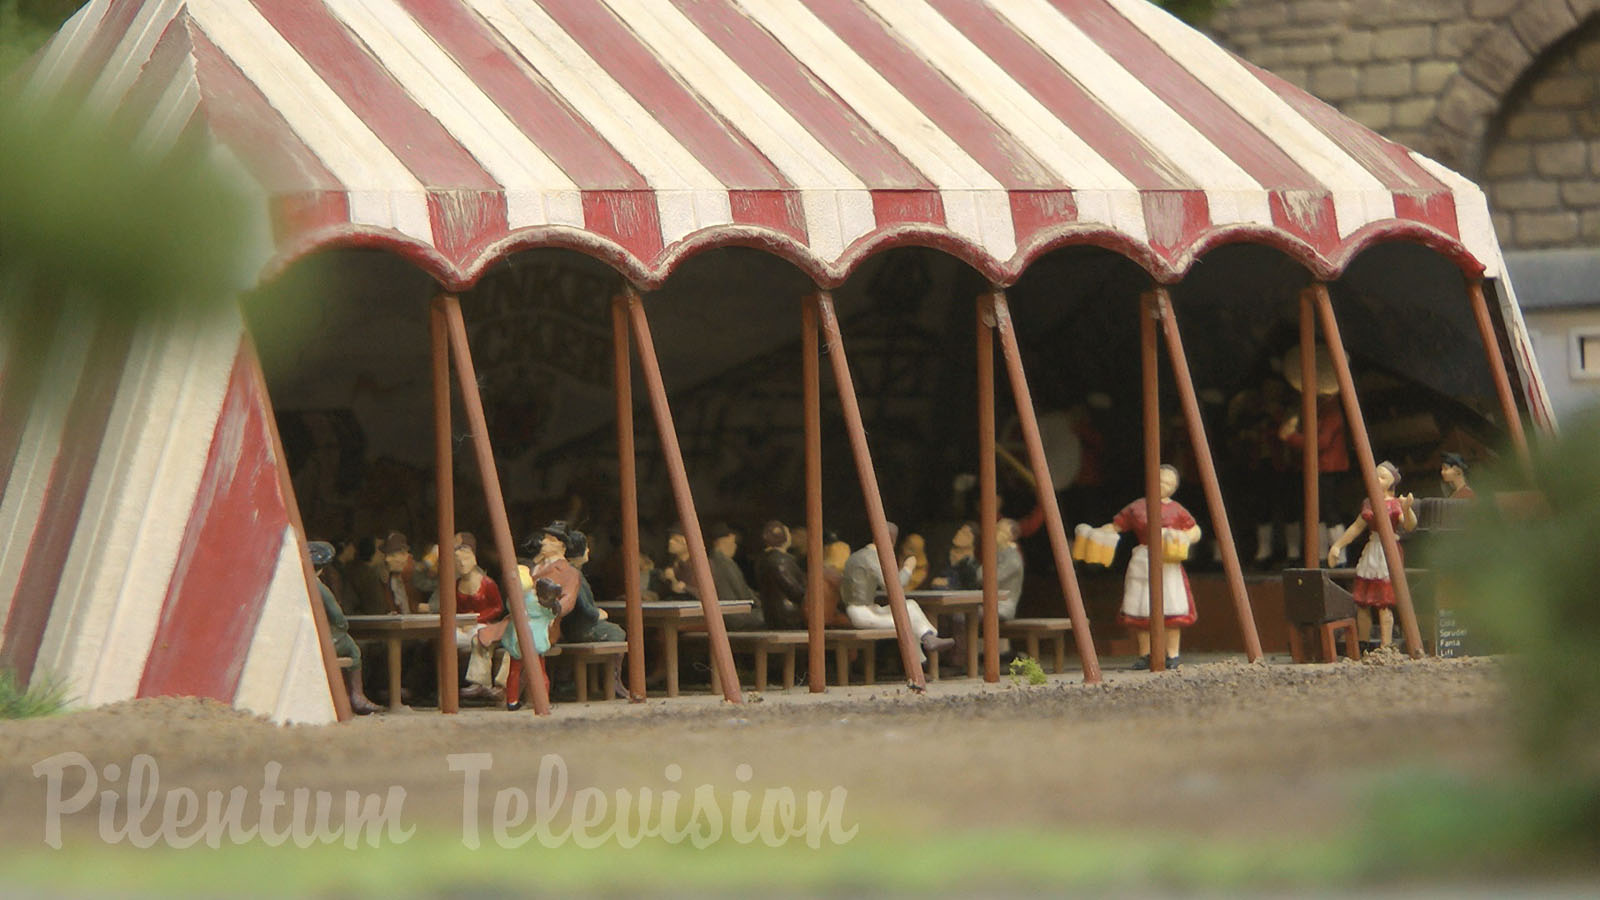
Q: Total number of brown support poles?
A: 14